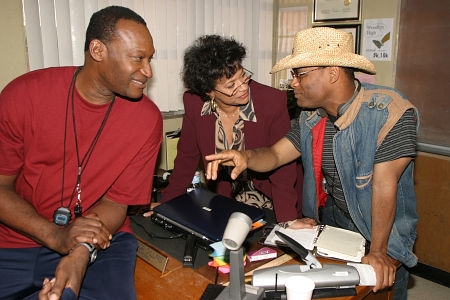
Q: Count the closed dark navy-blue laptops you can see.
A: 1